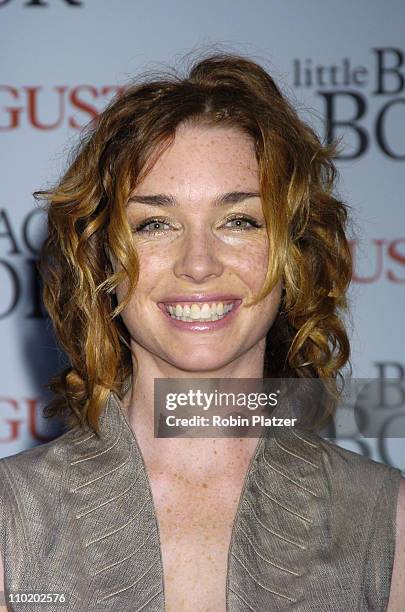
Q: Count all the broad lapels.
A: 2